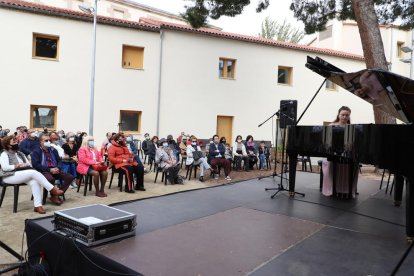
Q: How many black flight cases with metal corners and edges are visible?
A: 1